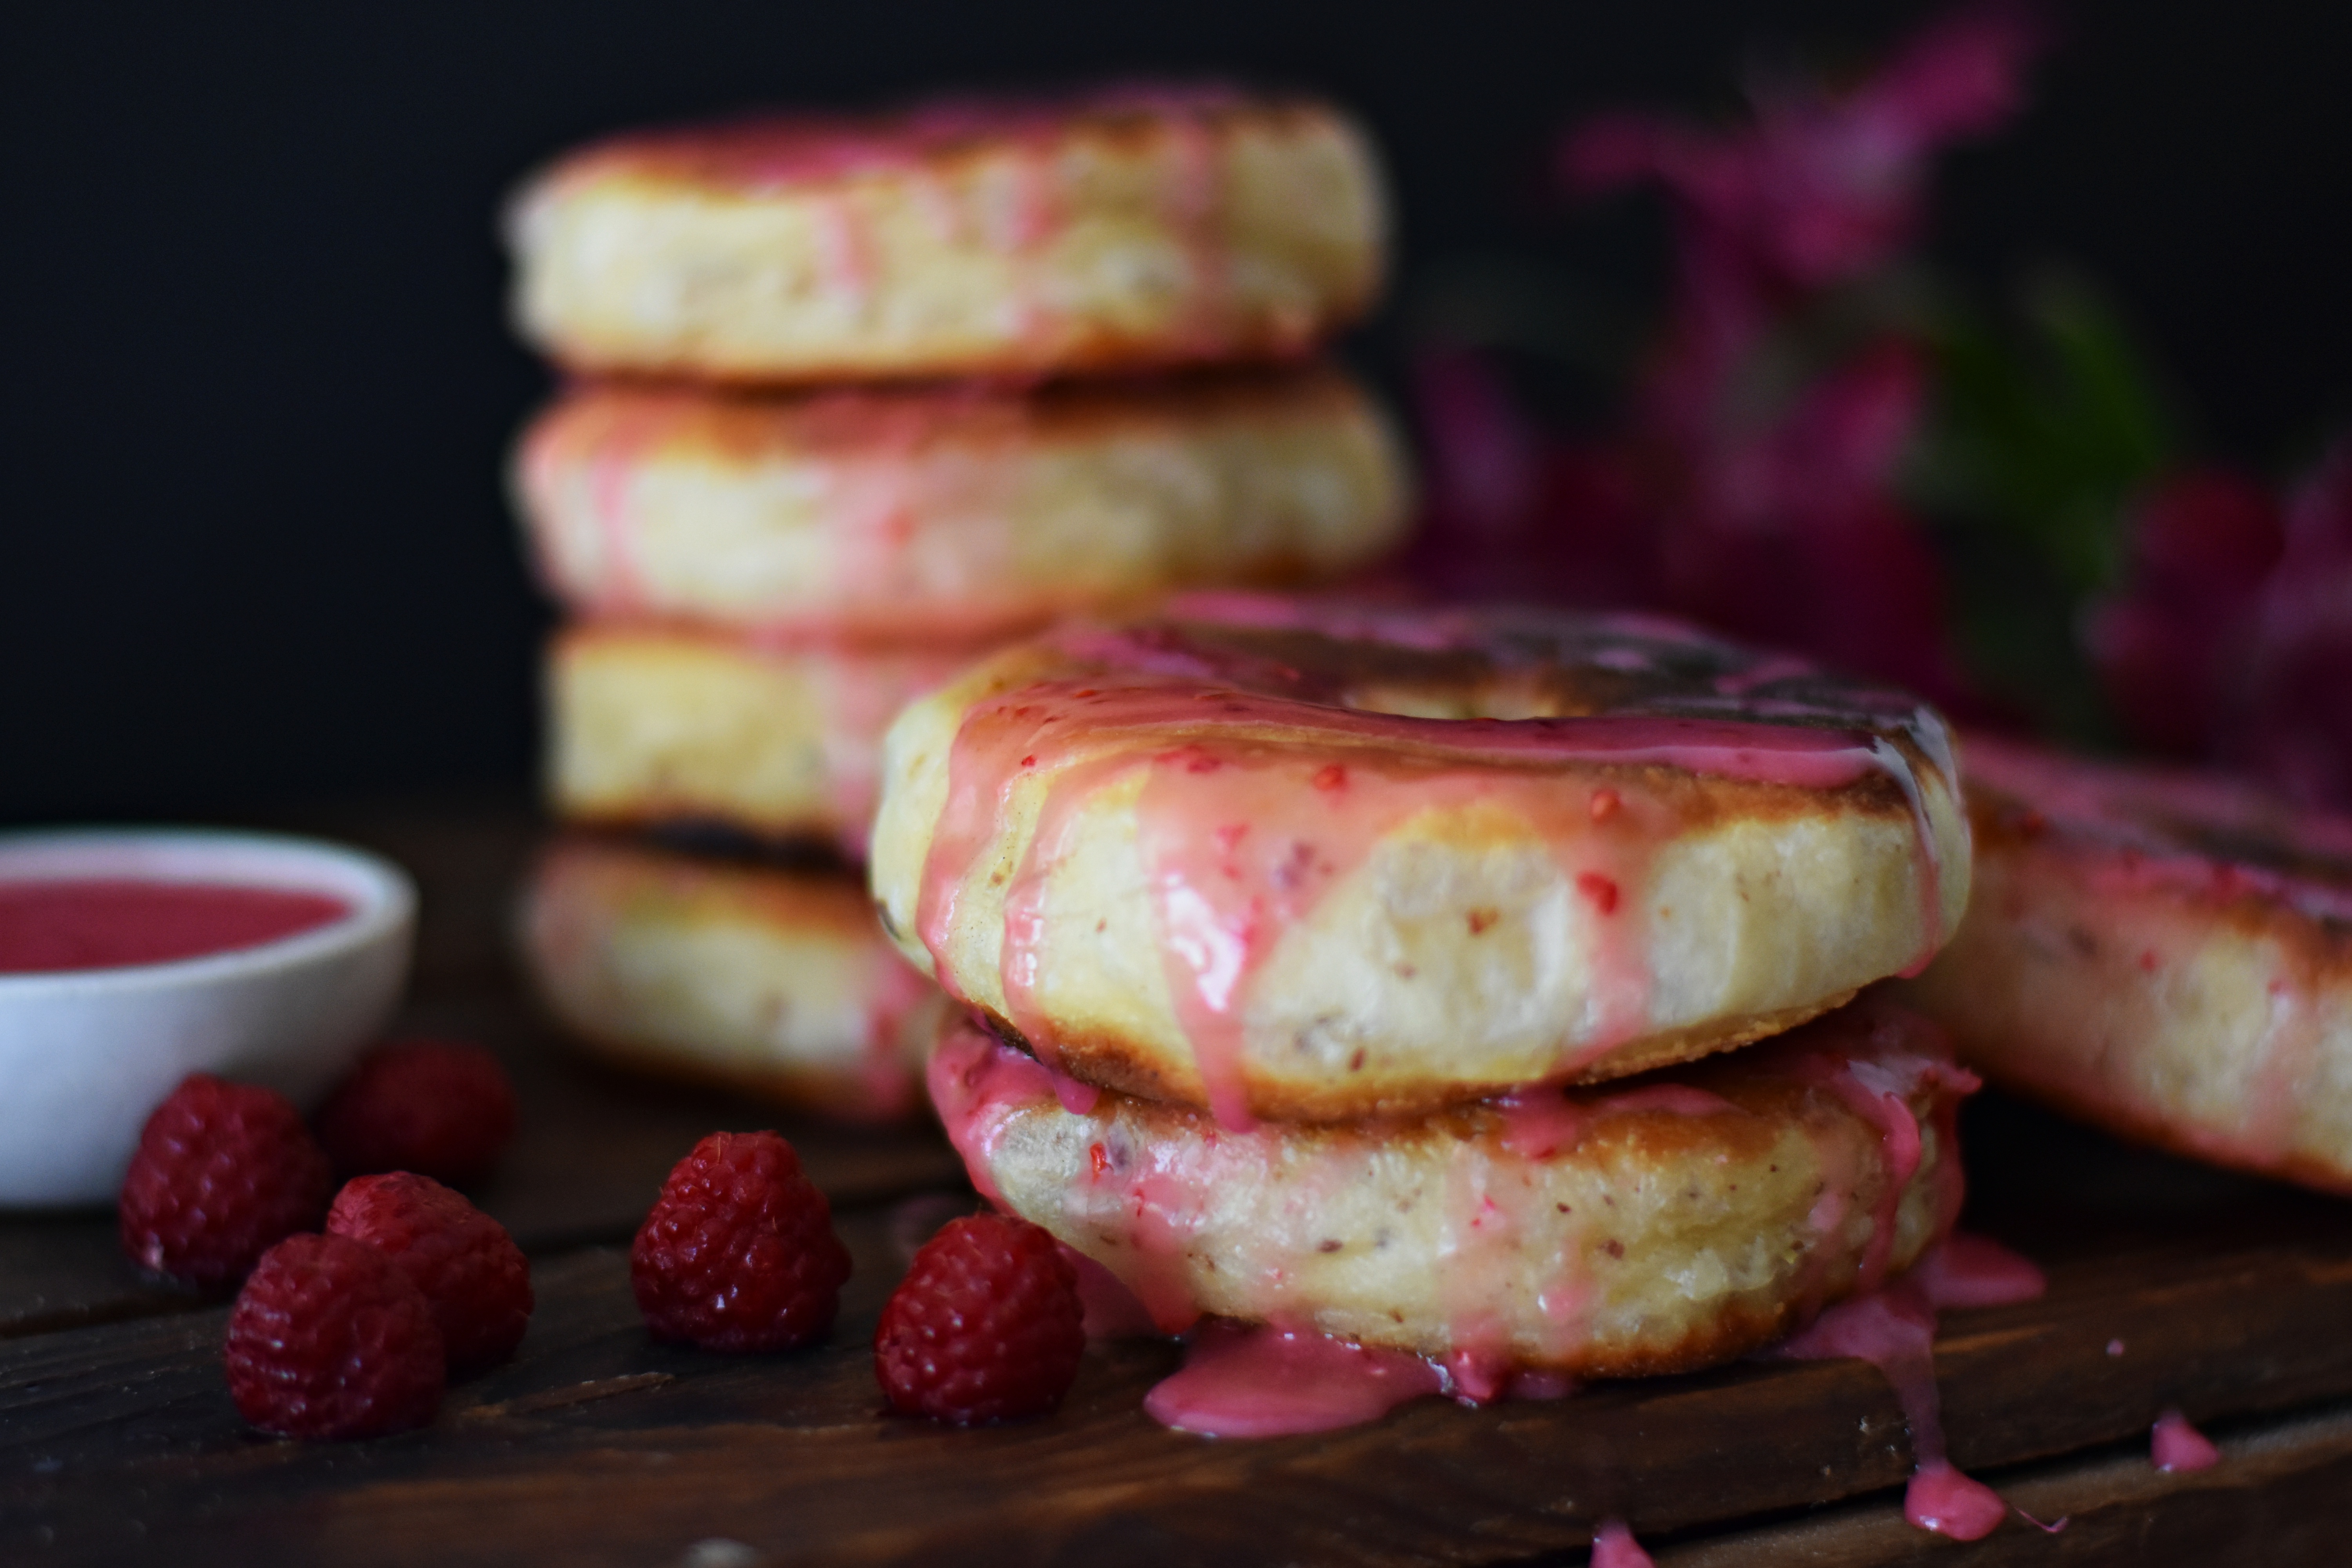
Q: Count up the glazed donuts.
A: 7